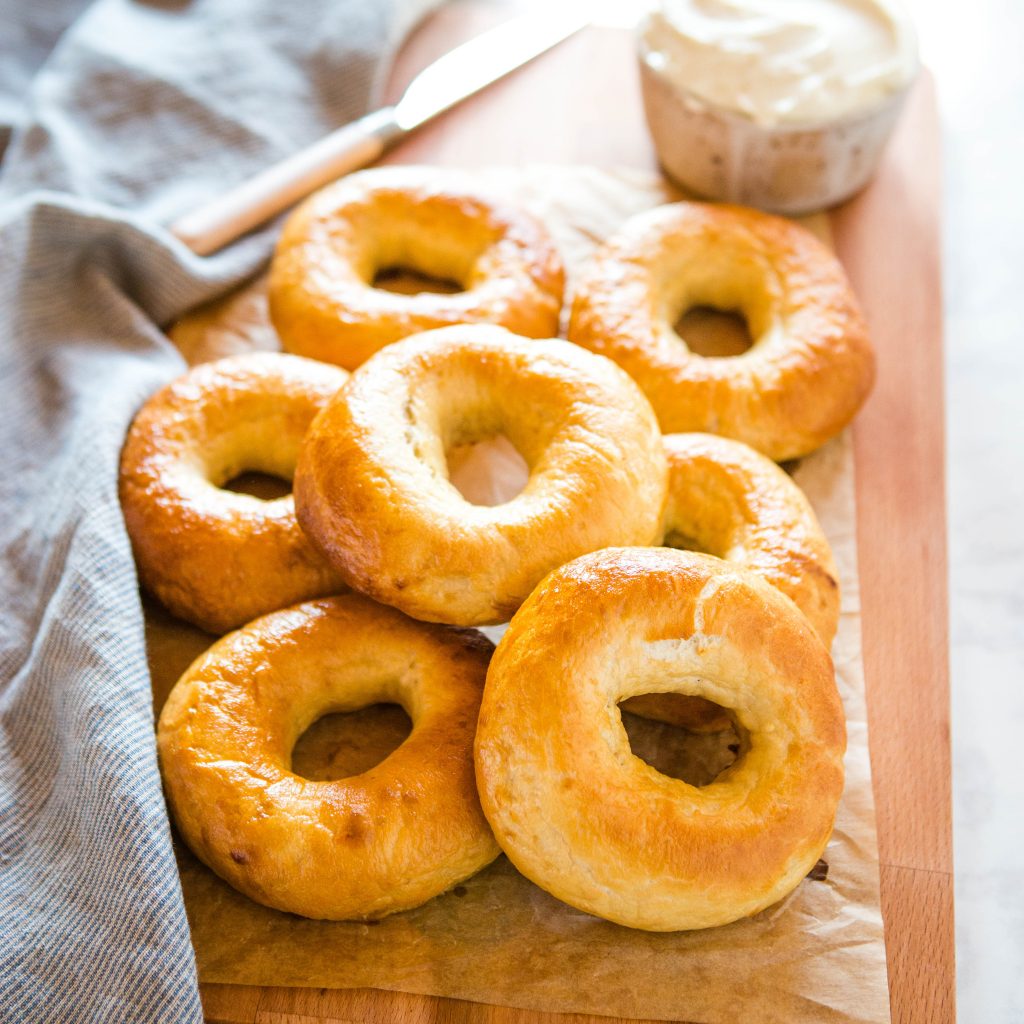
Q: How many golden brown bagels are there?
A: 7